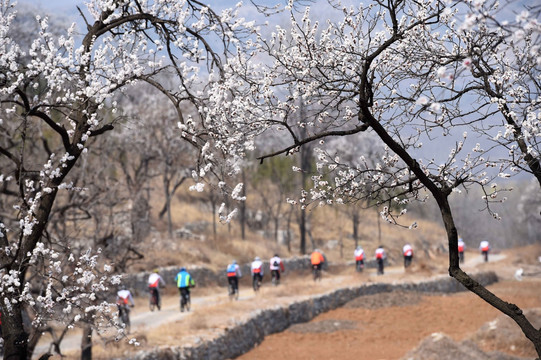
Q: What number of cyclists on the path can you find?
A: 12